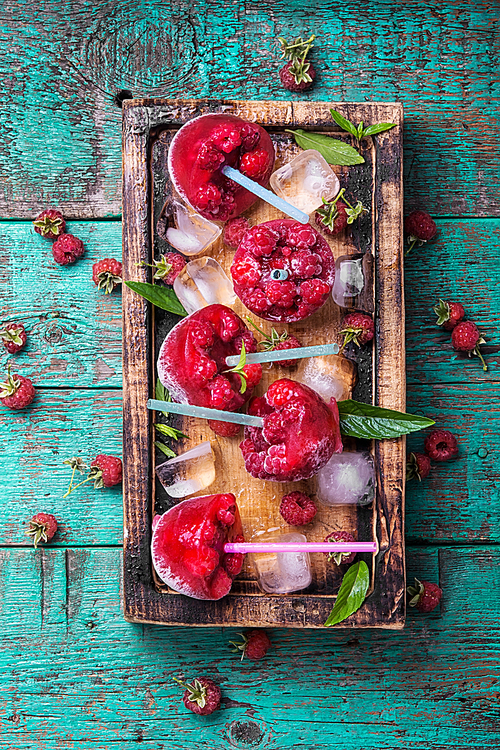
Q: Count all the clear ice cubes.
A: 8